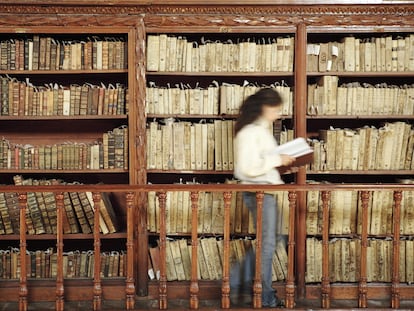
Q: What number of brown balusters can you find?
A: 12